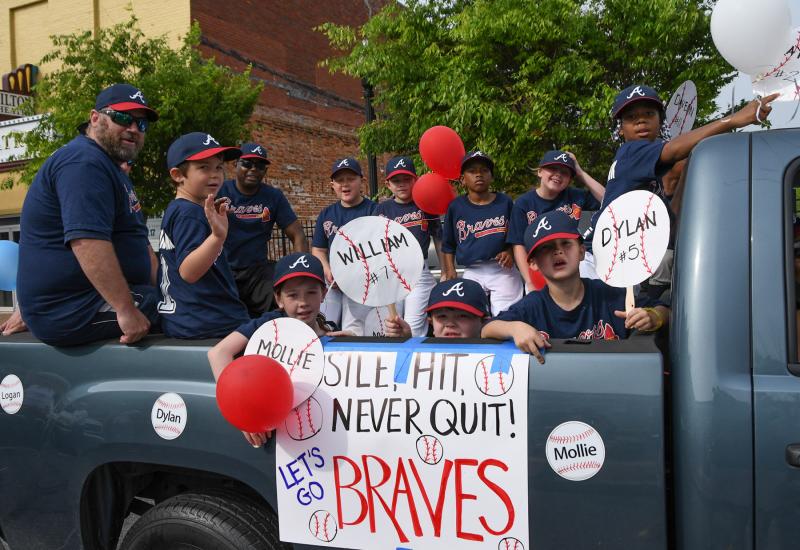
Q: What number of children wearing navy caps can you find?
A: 9